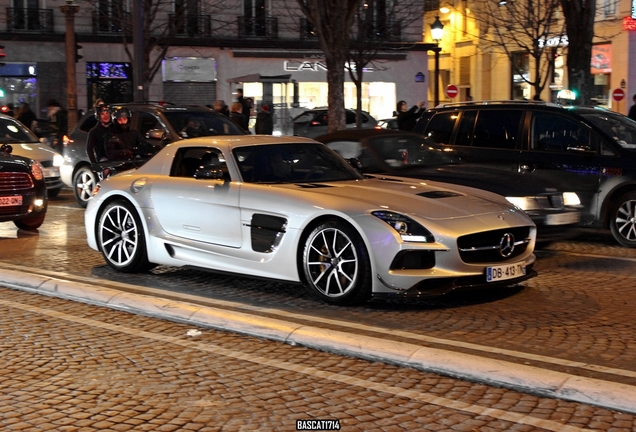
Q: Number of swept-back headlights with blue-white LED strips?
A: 1